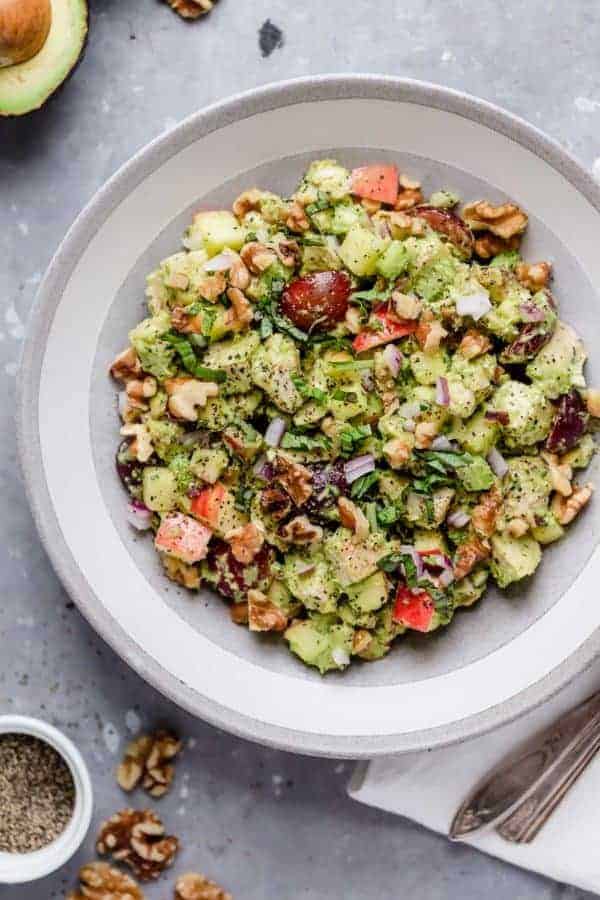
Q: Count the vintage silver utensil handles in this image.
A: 2